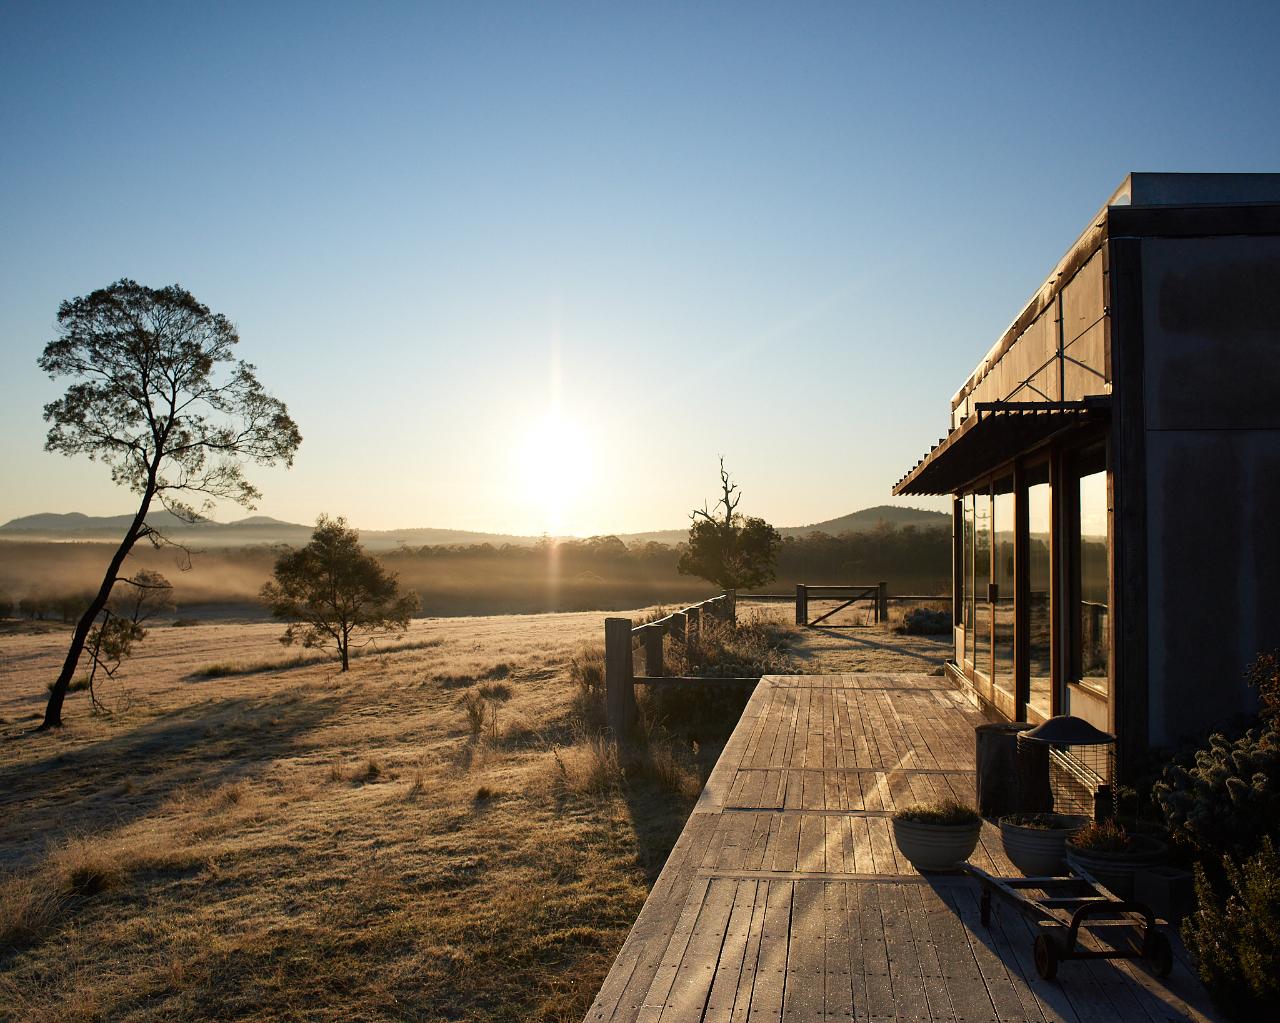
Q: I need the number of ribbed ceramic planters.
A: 3